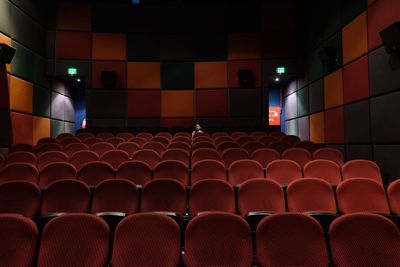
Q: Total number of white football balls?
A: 0